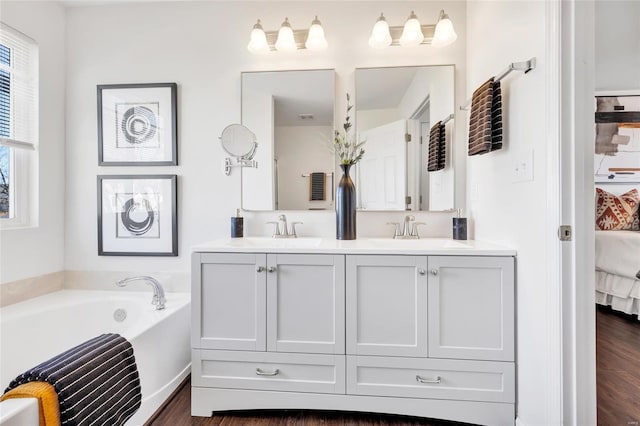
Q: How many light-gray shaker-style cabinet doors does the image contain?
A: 4